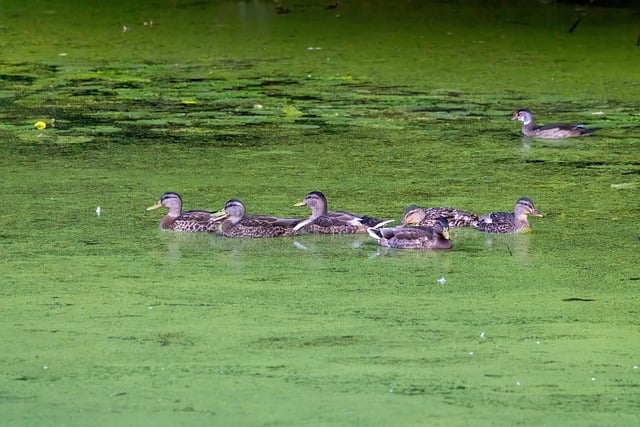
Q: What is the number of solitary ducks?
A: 1